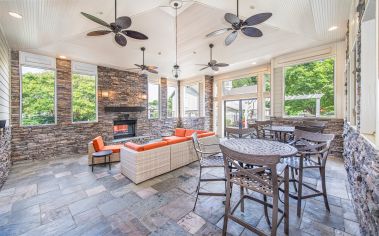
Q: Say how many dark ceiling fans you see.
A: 4